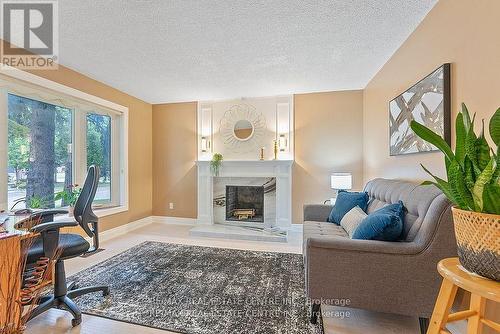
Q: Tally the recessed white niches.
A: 2